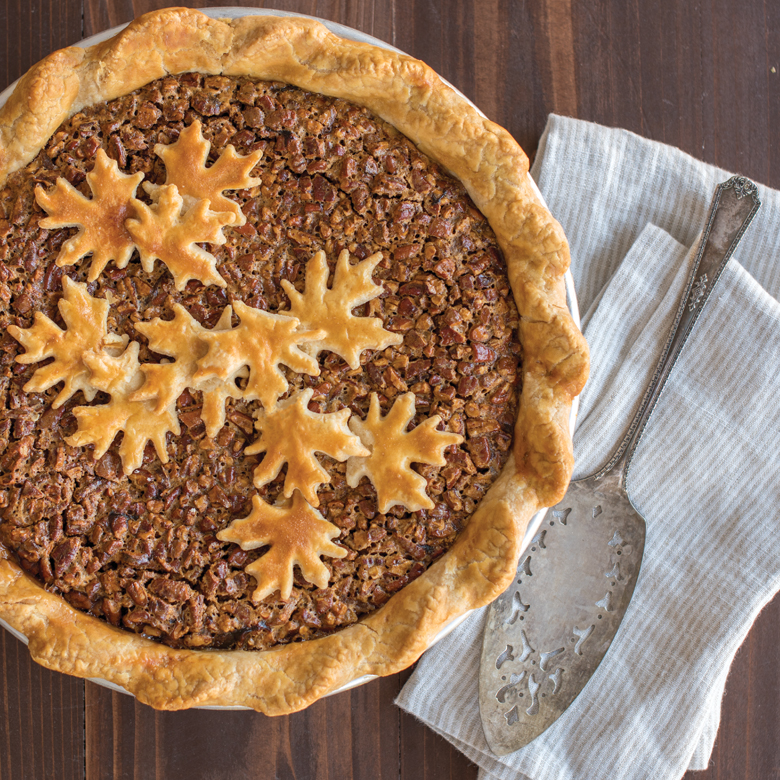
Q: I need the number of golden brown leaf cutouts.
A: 11